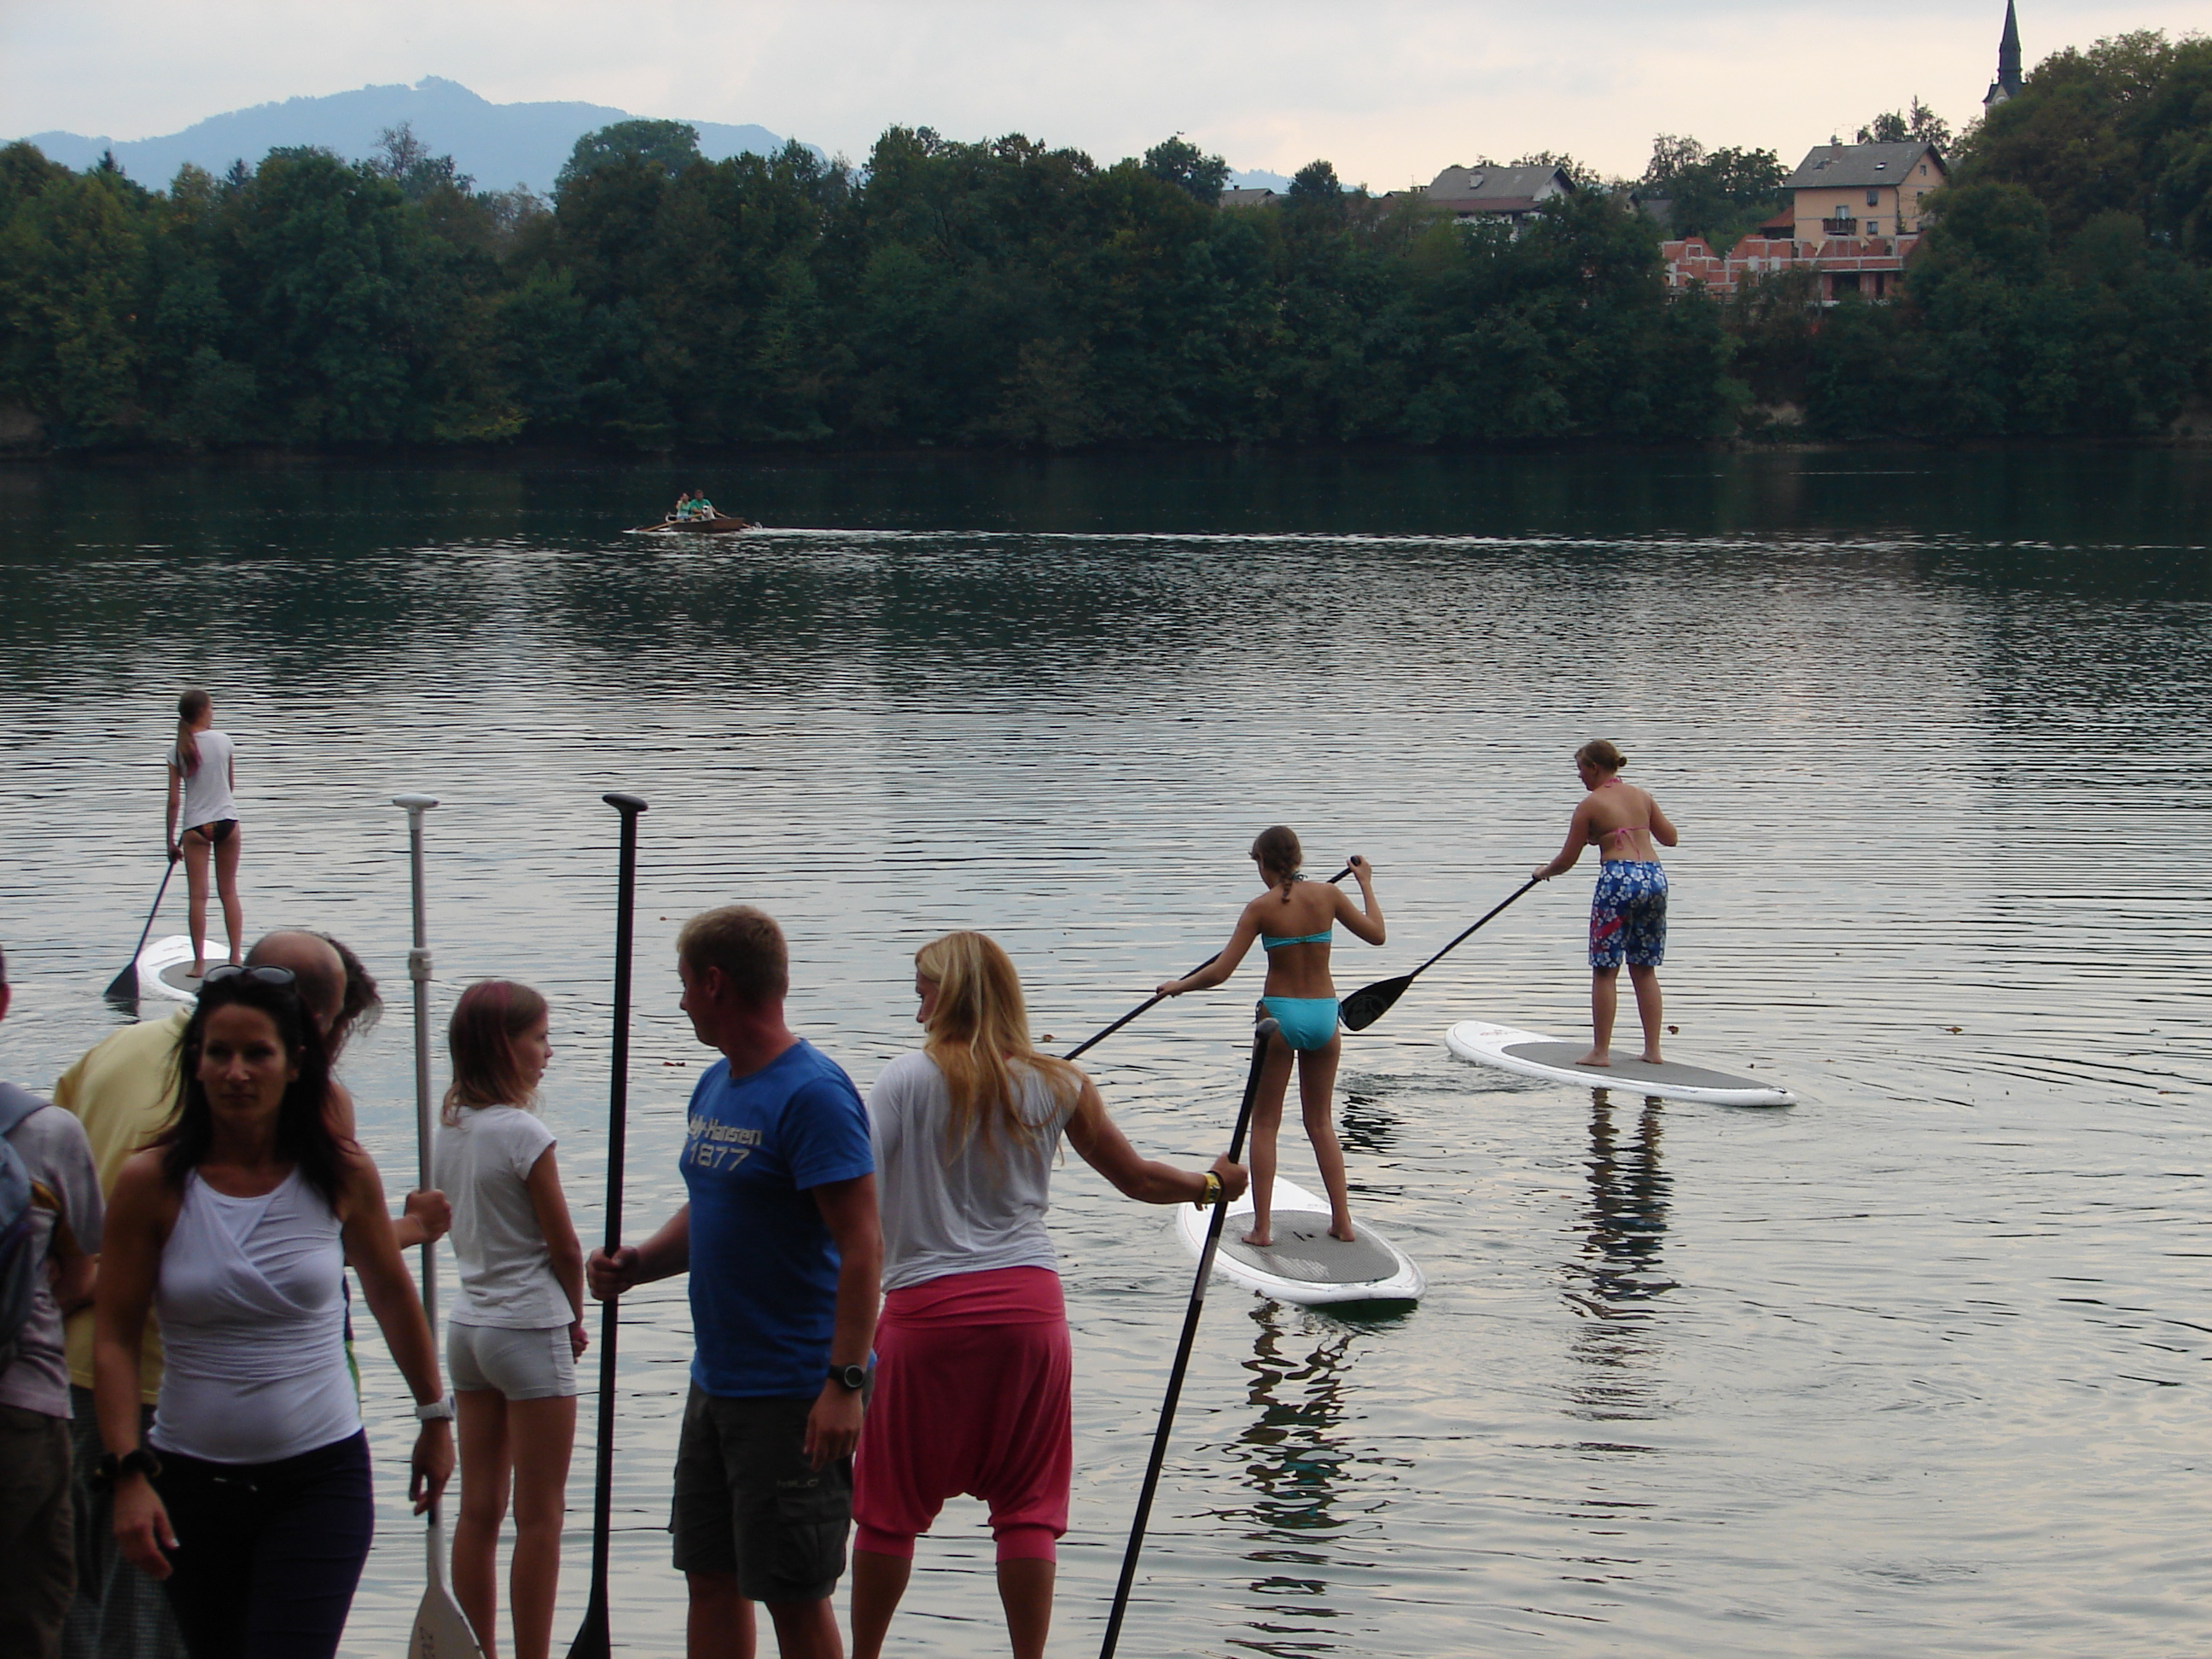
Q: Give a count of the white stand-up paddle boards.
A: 3